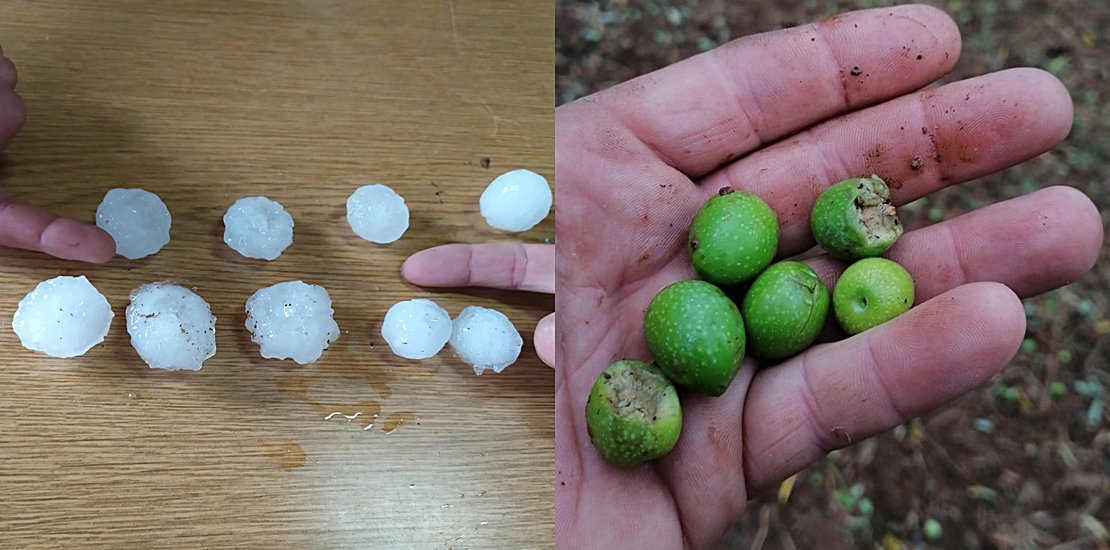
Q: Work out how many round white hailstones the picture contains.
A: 9